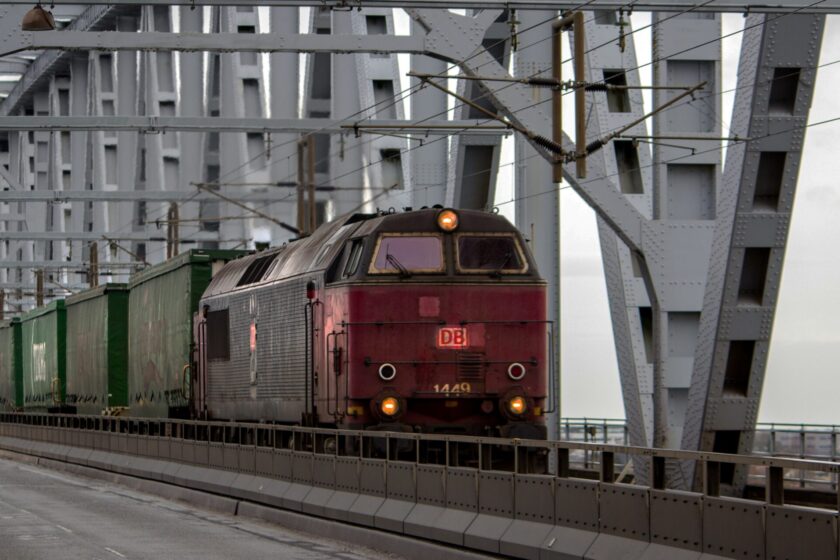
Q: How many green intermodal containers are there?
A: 4